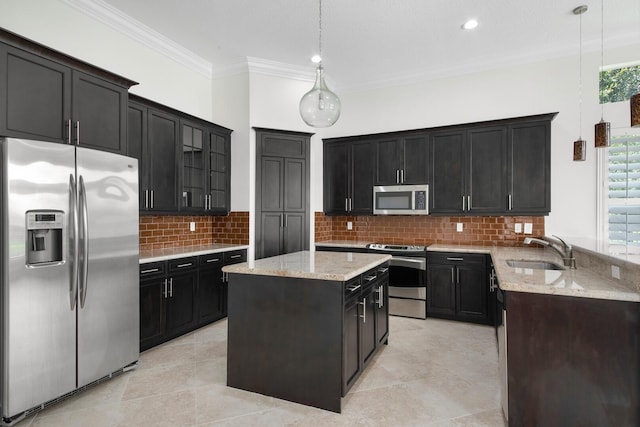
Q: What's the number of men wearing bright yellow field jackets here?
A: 0